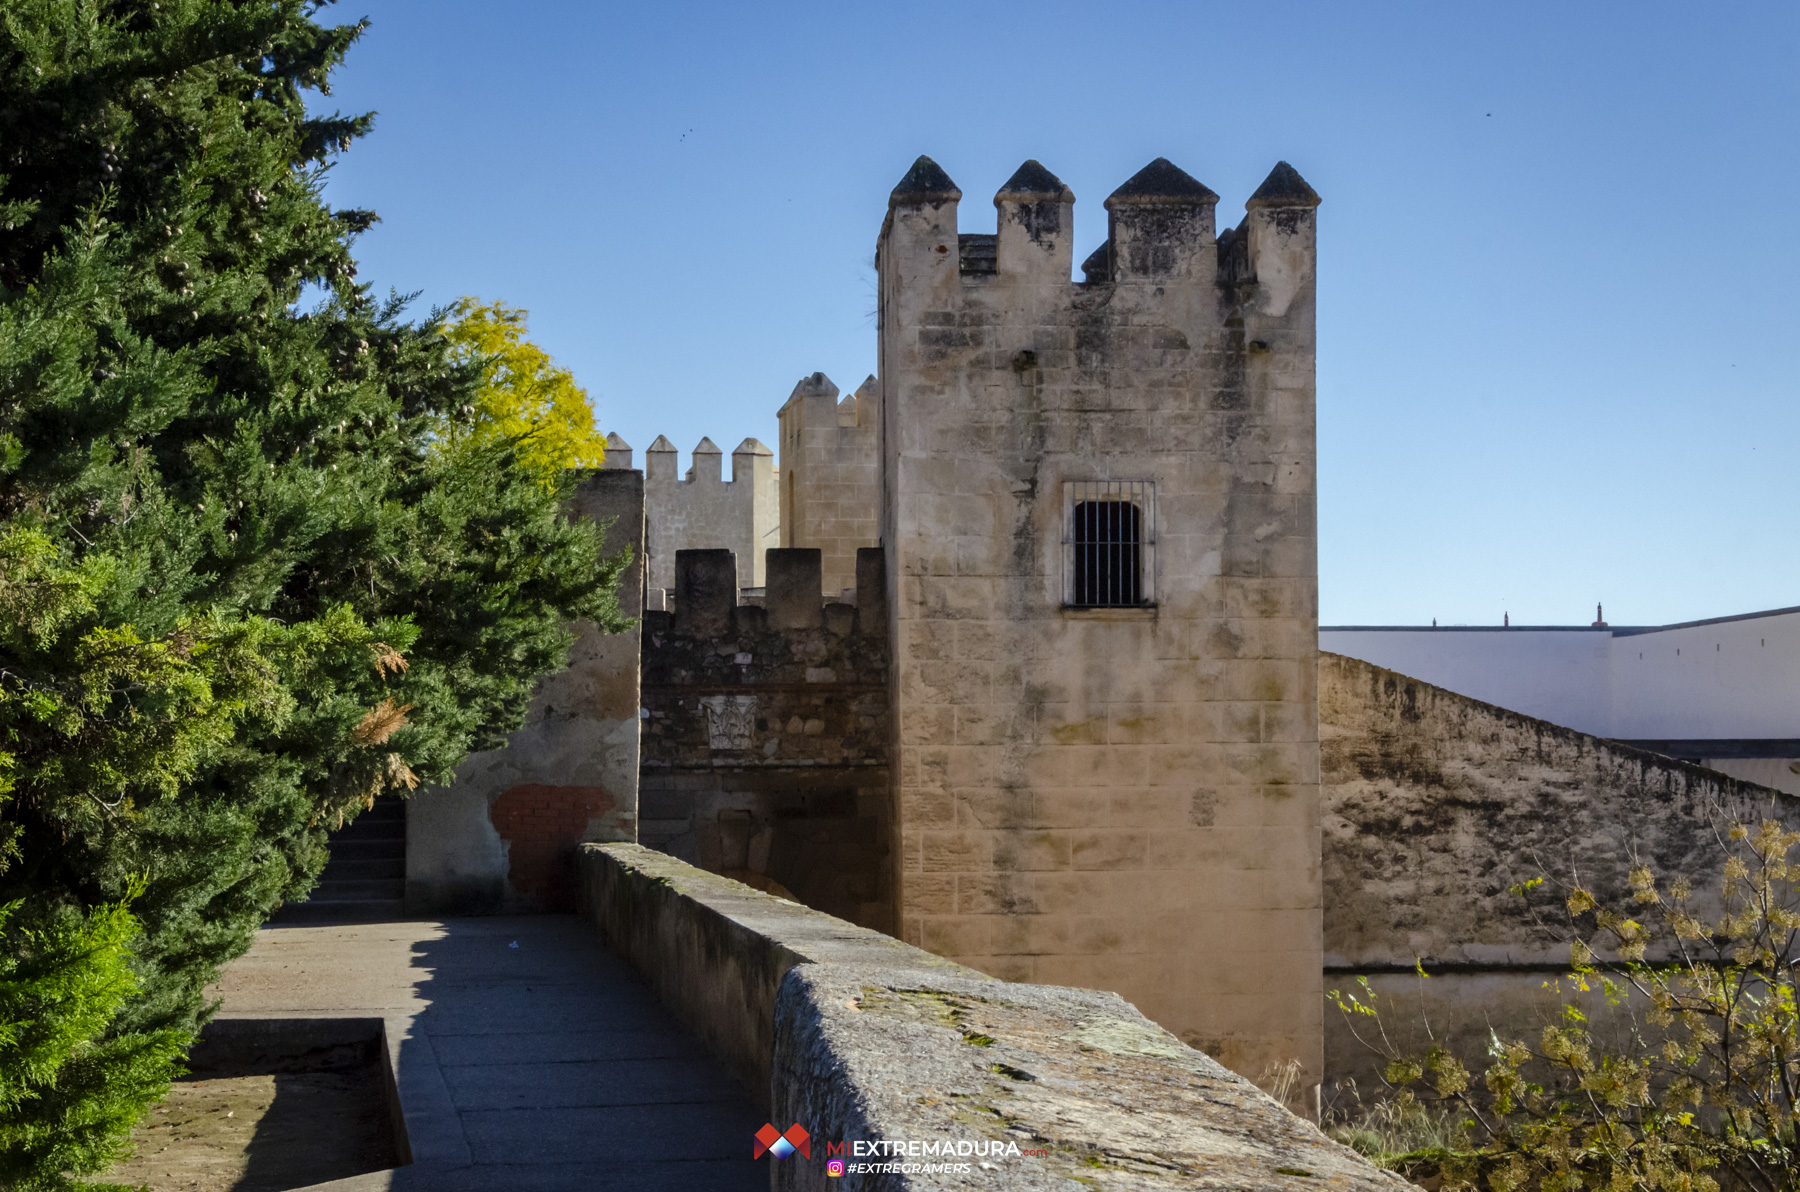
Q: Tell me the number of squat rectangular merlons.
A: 3